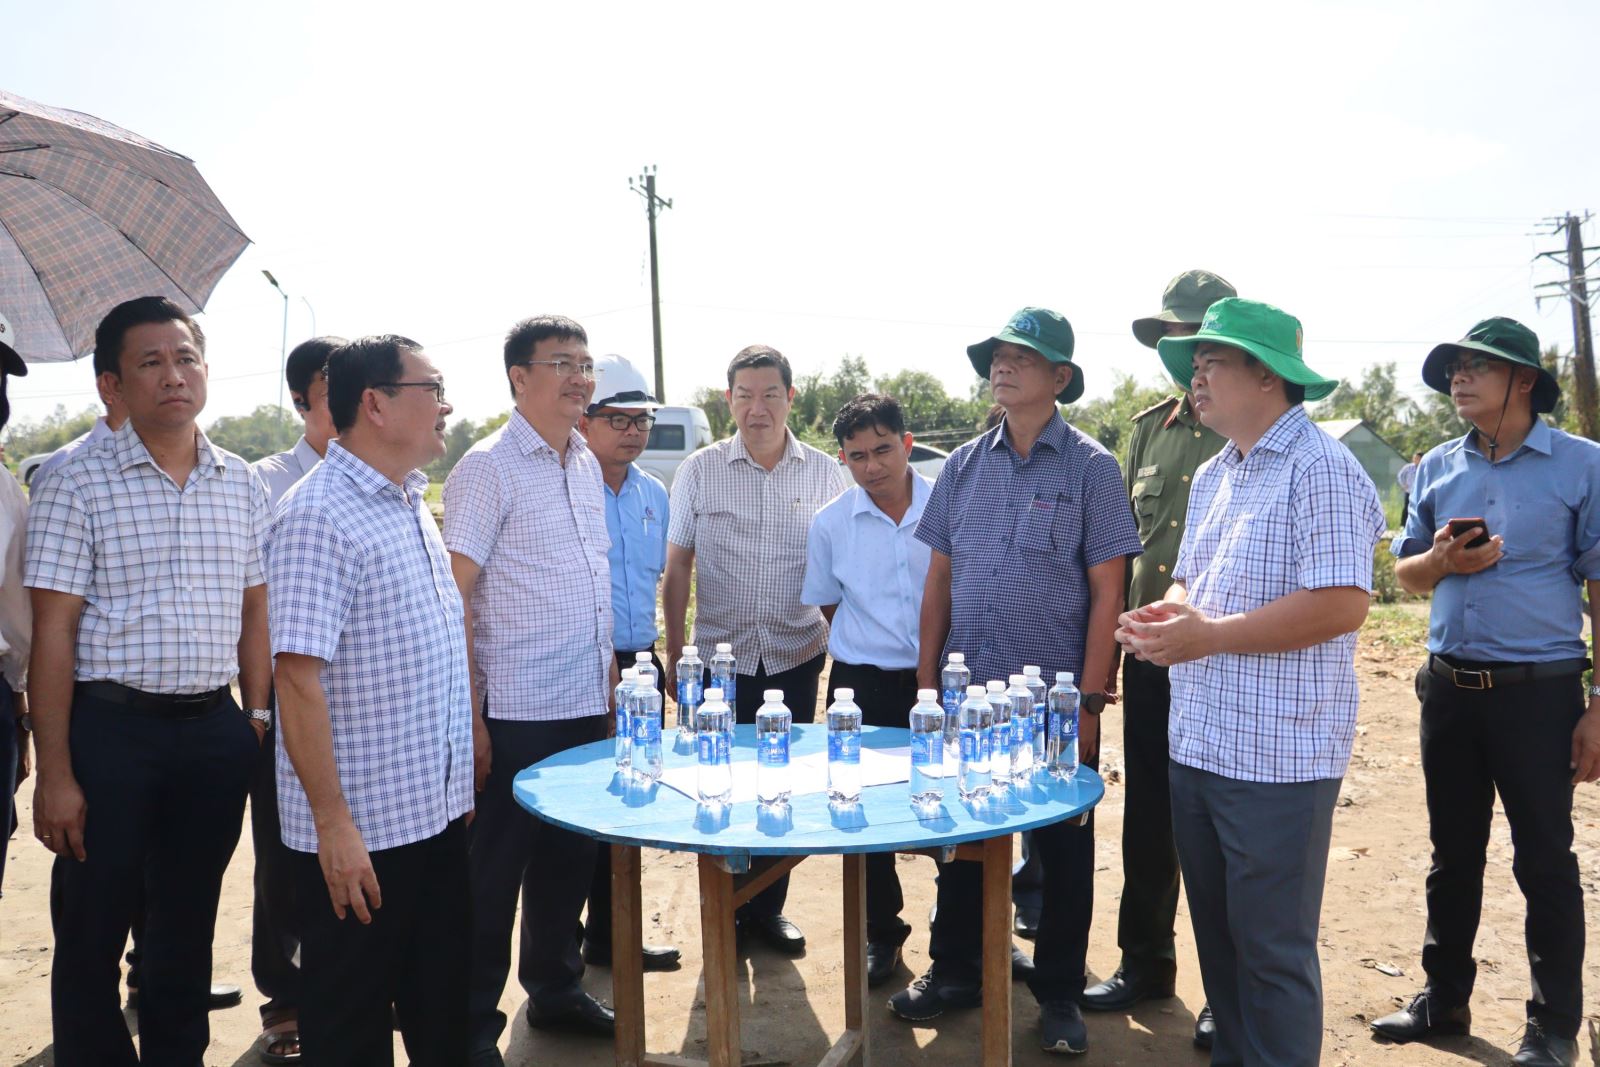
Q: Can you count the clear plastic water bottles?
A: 15